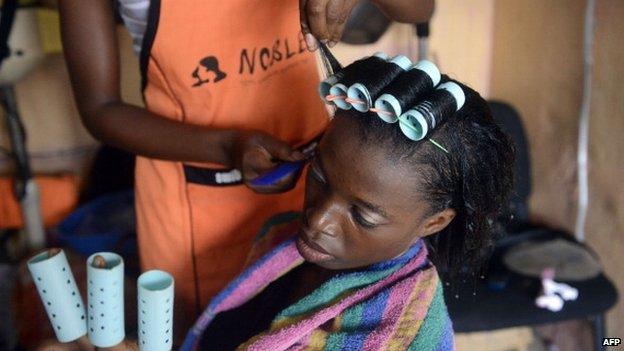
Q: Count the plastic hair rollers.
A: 8